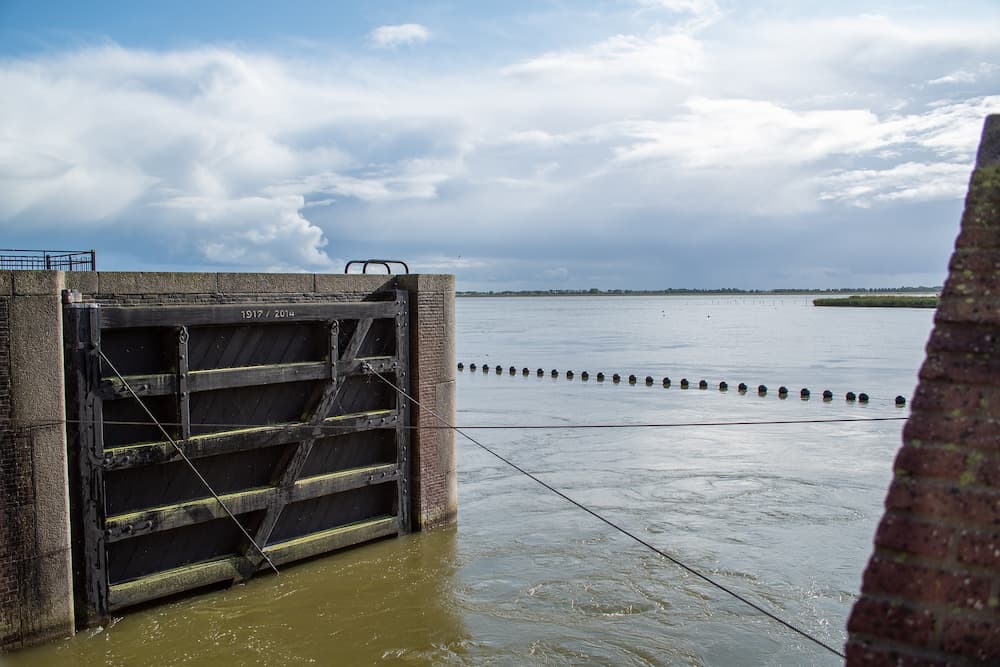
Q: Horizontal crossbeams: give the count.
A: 5